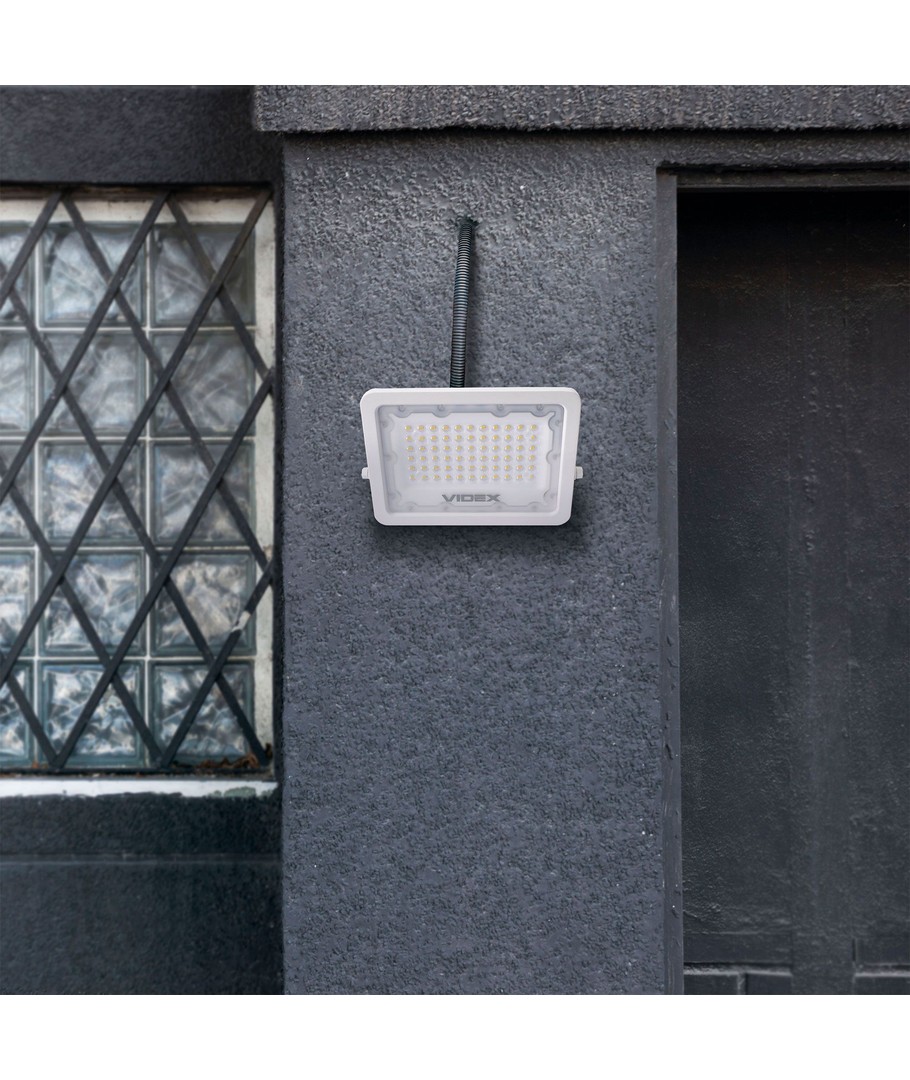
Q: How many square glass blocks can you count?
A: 15